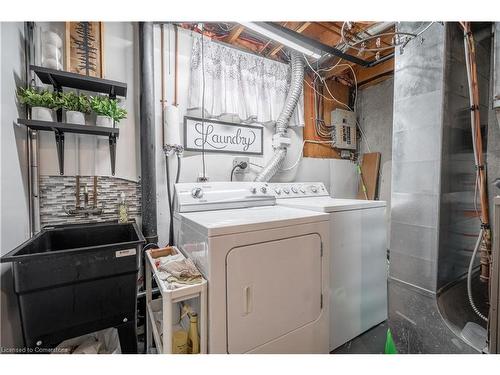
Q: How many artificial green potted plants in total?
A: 3